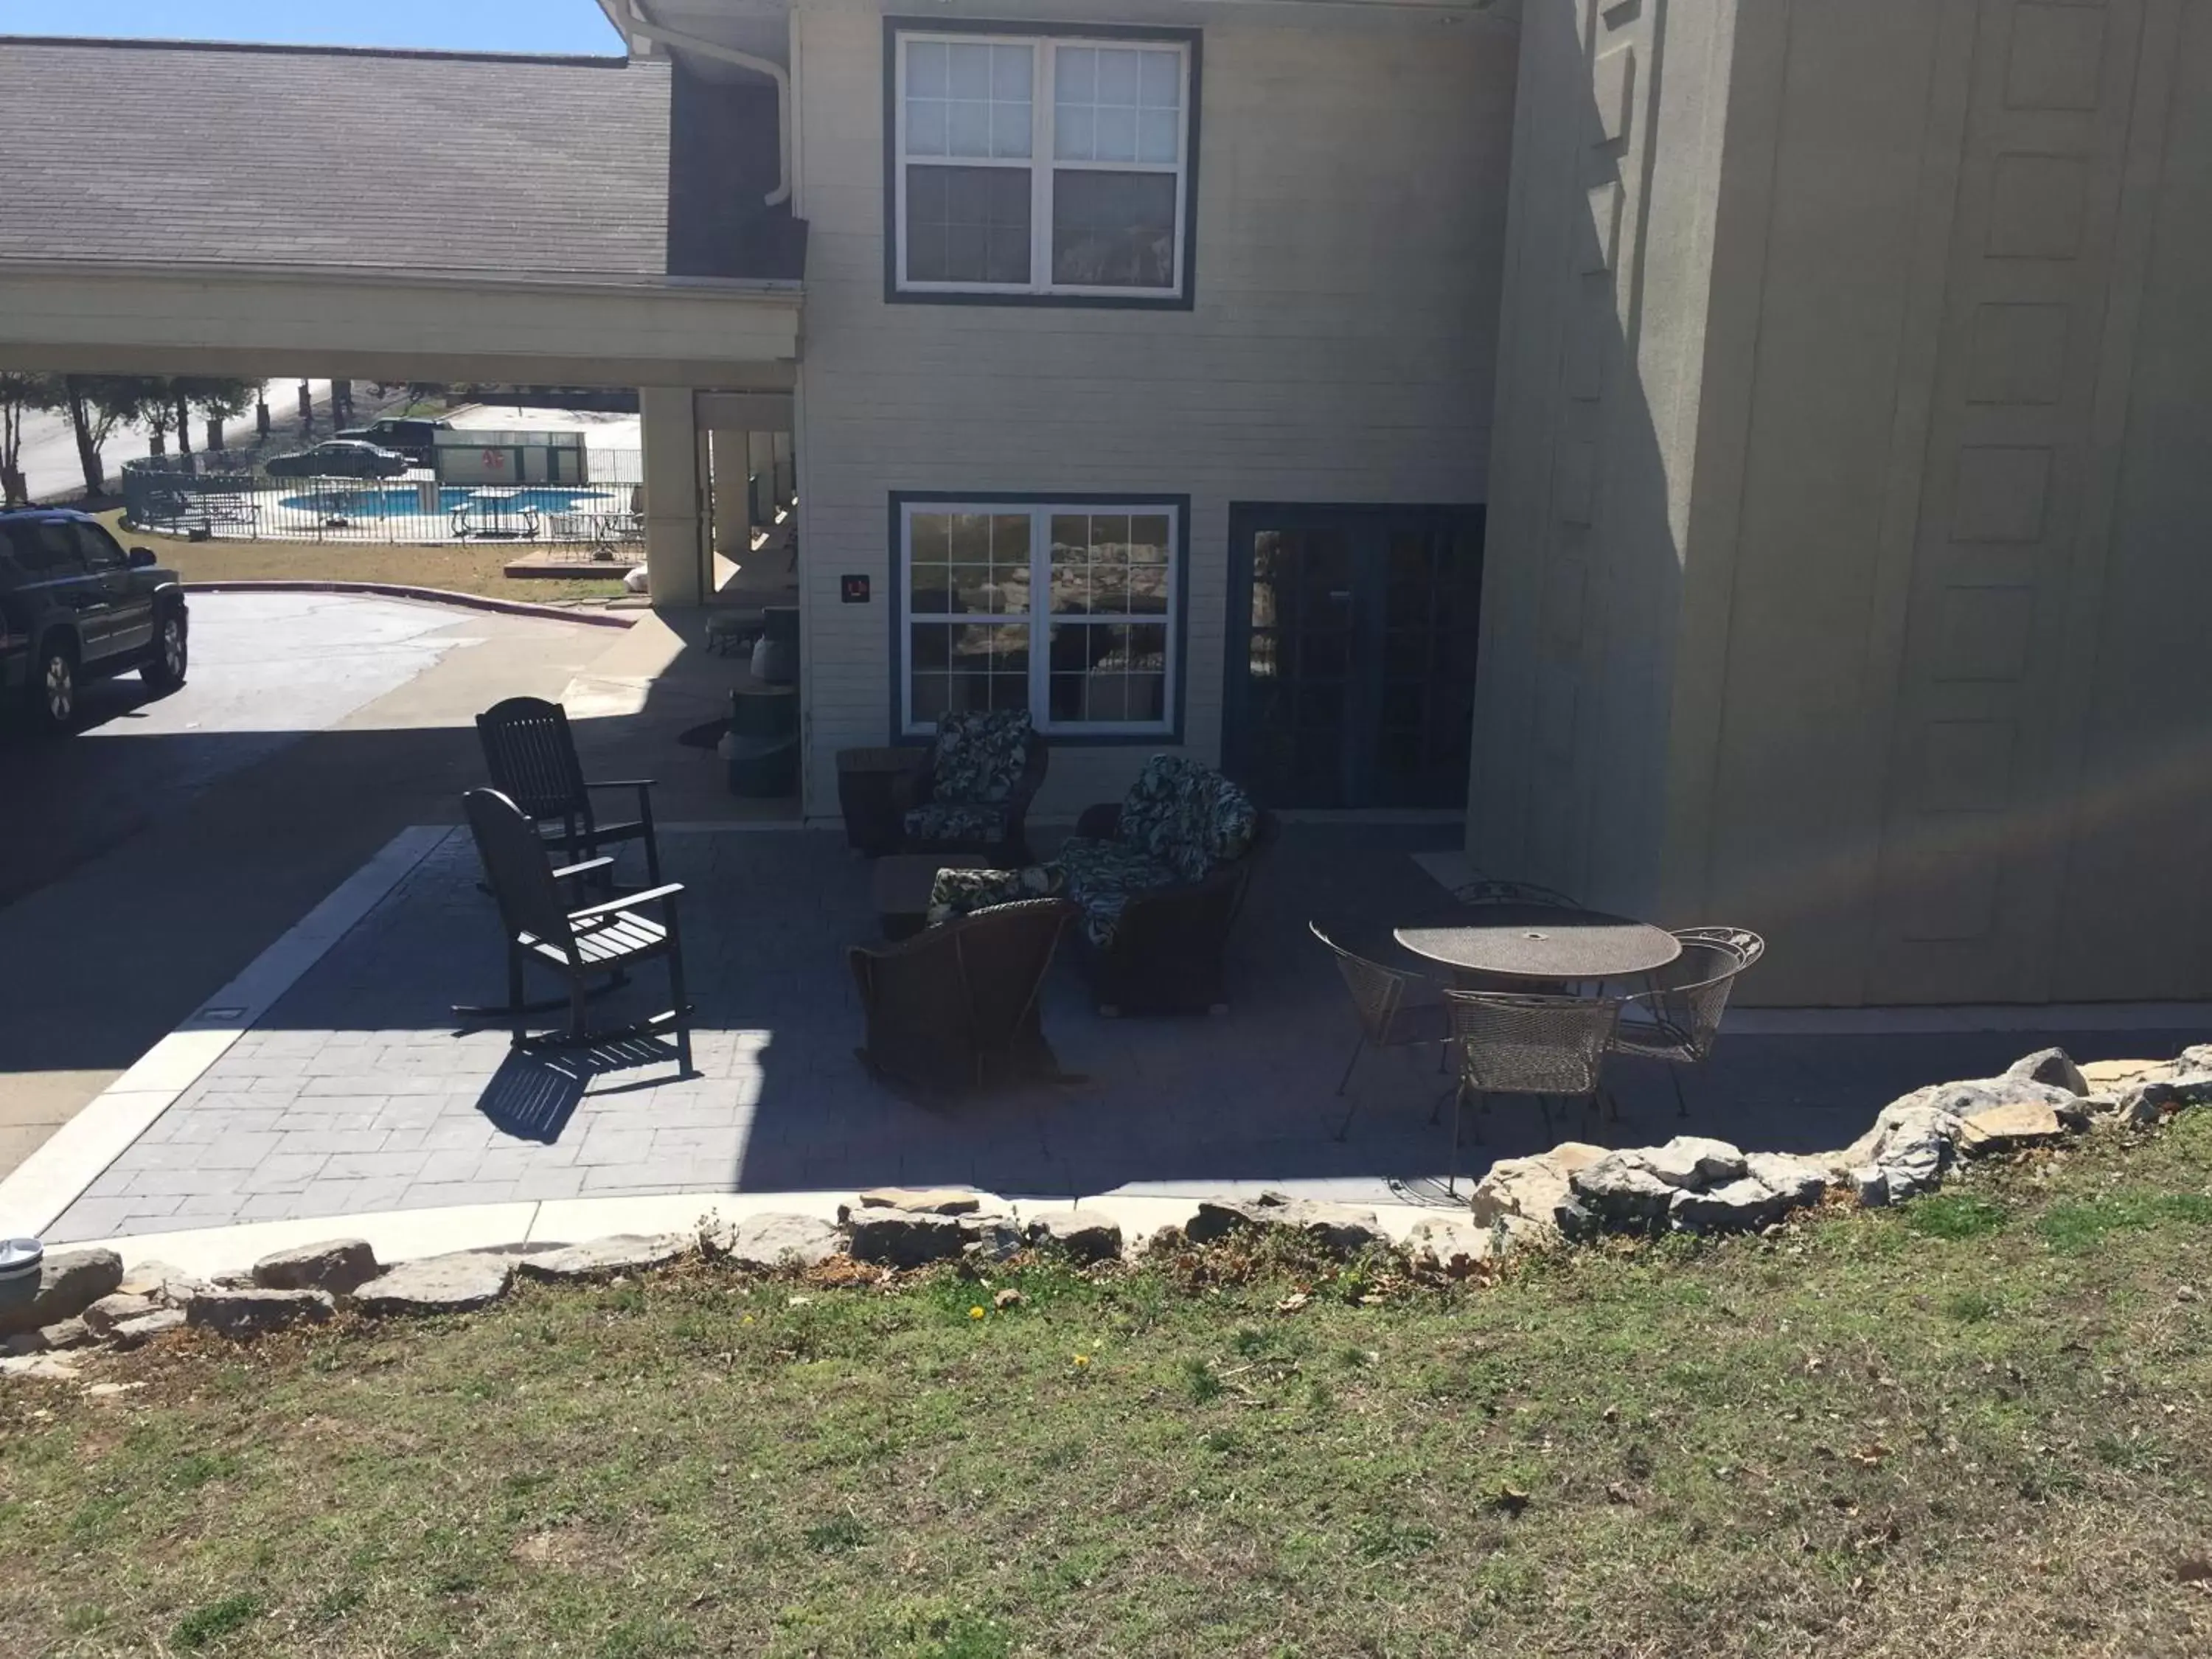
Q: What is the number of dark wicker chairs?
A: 3